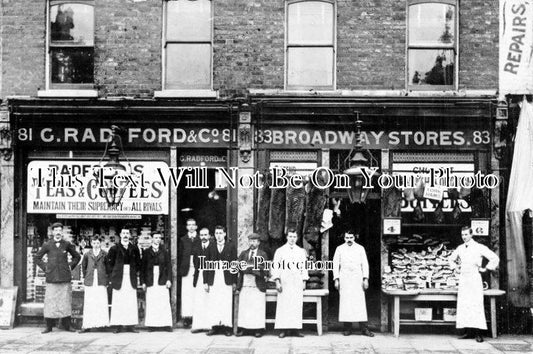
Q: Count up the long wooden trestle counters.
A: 2